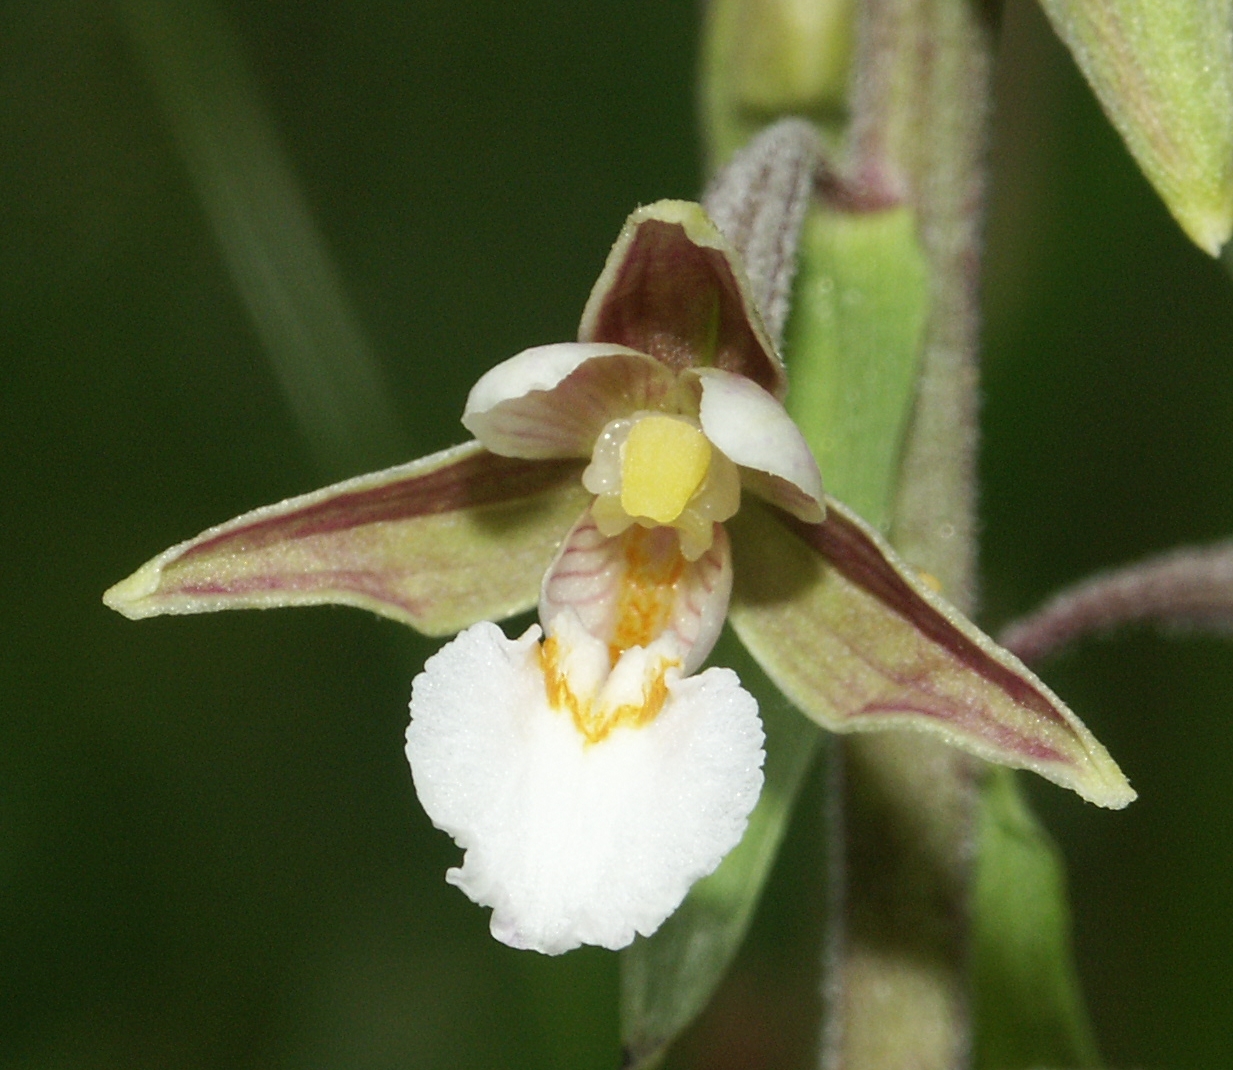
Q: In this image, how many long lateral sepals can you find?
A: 2